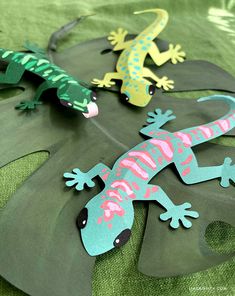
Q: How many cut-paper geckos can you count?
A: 3